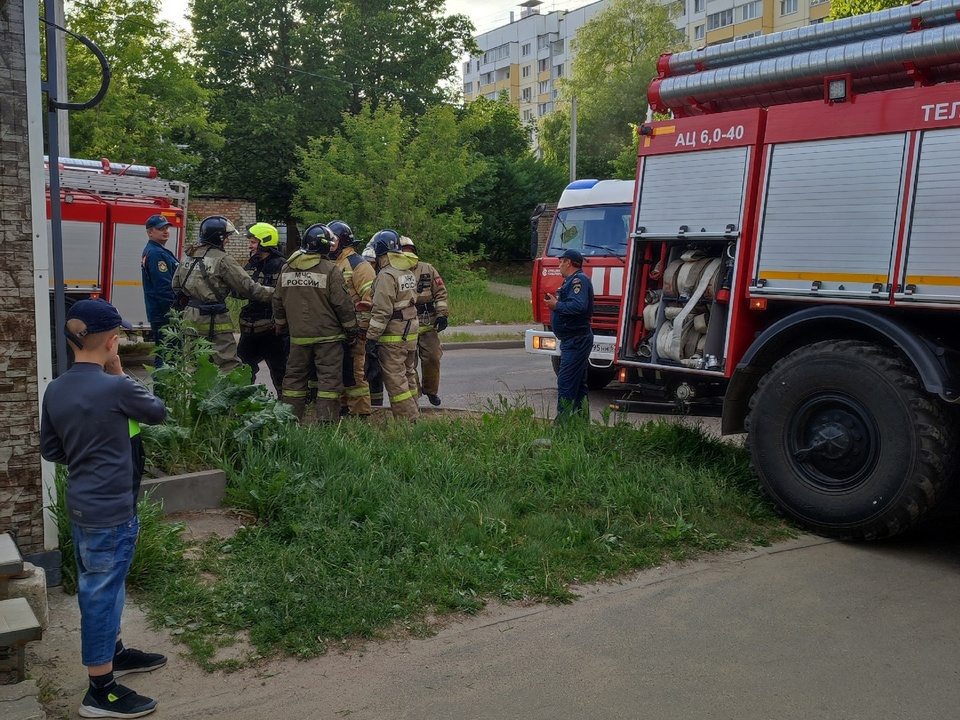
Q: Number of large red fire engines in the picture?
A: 3